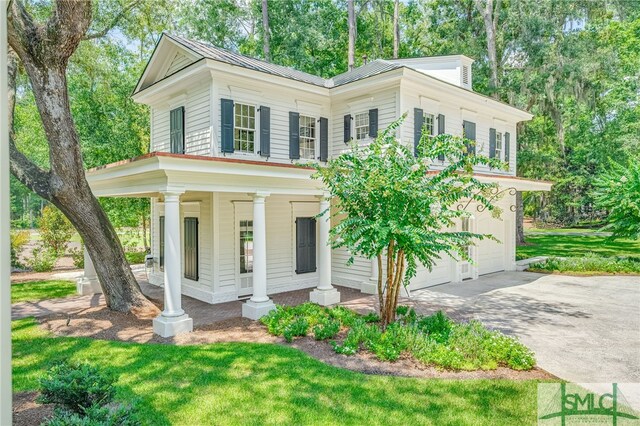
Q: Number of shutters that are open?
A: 10